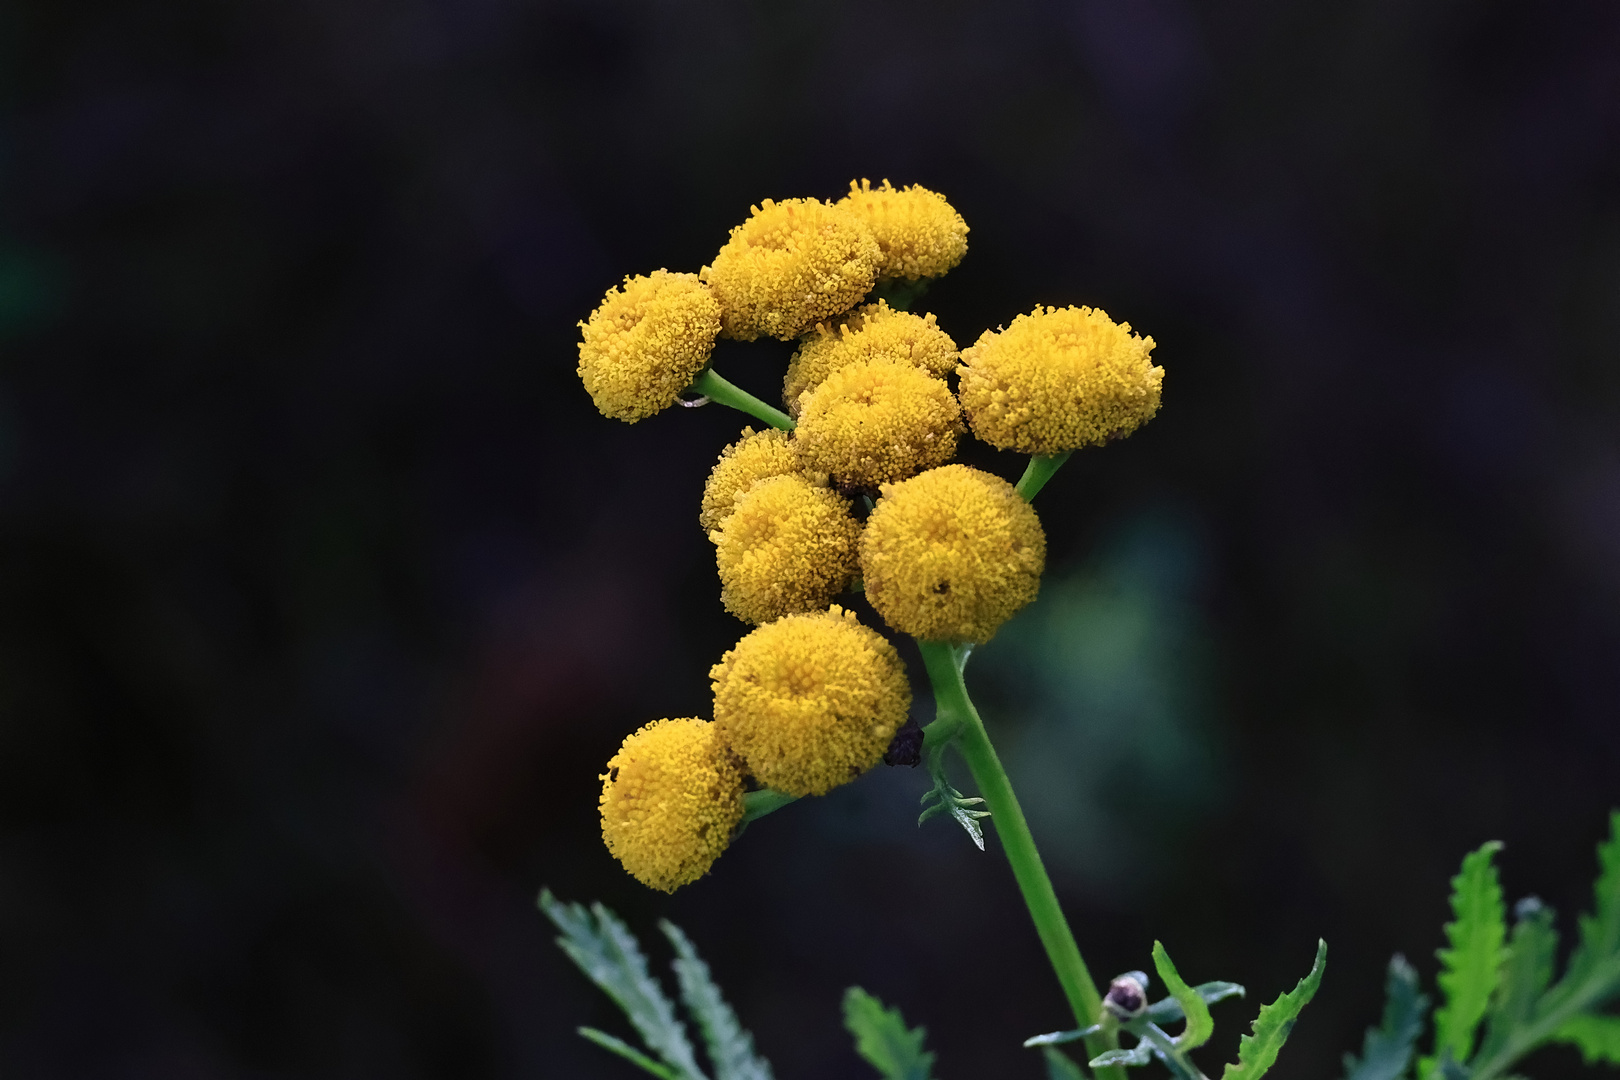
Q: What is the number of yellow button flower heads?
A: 11